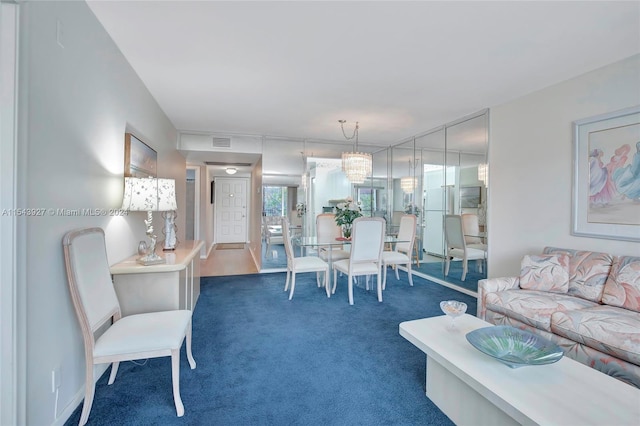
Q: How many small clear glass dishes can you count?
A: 1